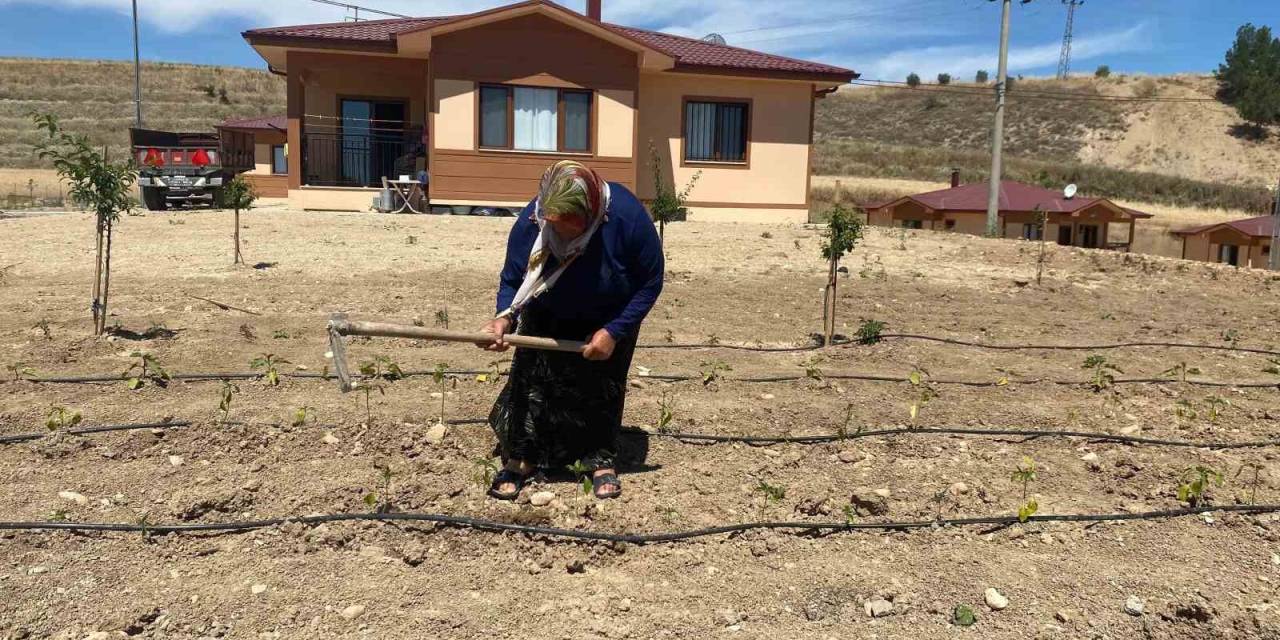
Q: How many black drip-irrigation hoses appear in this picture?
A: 4